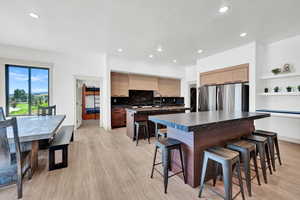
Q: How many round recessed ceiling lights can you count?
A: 8